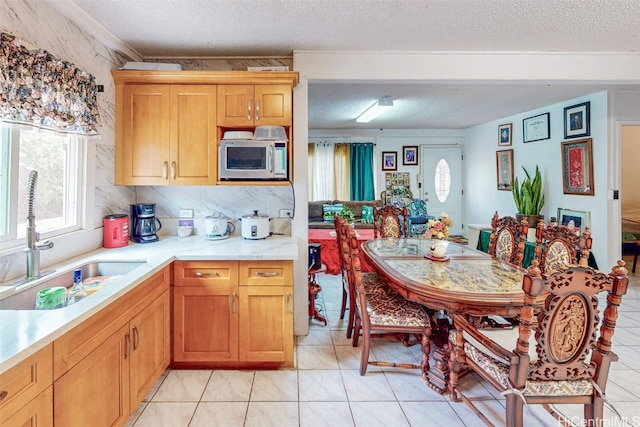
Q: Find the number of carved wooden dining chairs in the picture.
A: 6